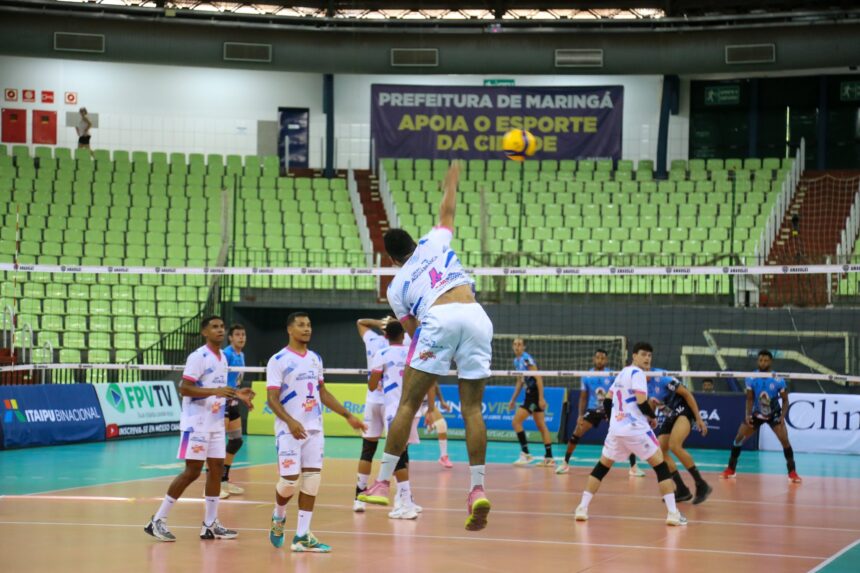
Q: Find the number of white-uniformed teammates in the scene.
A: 6